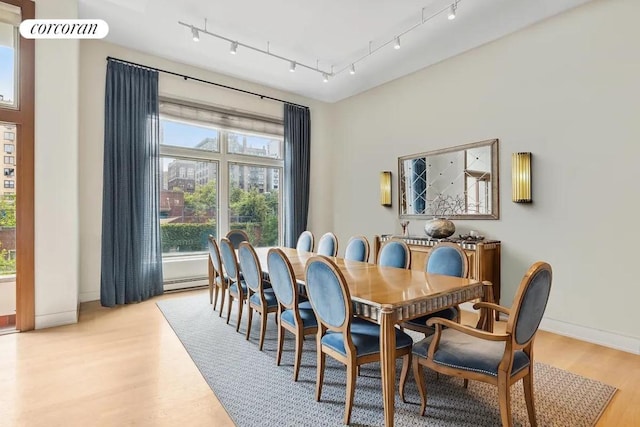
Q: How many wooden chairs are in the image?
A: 12